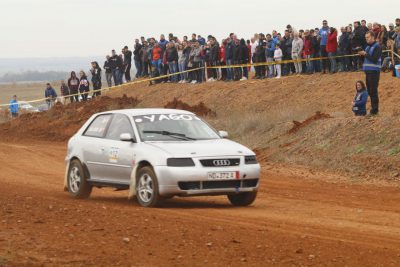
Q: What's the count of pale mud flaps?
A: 2